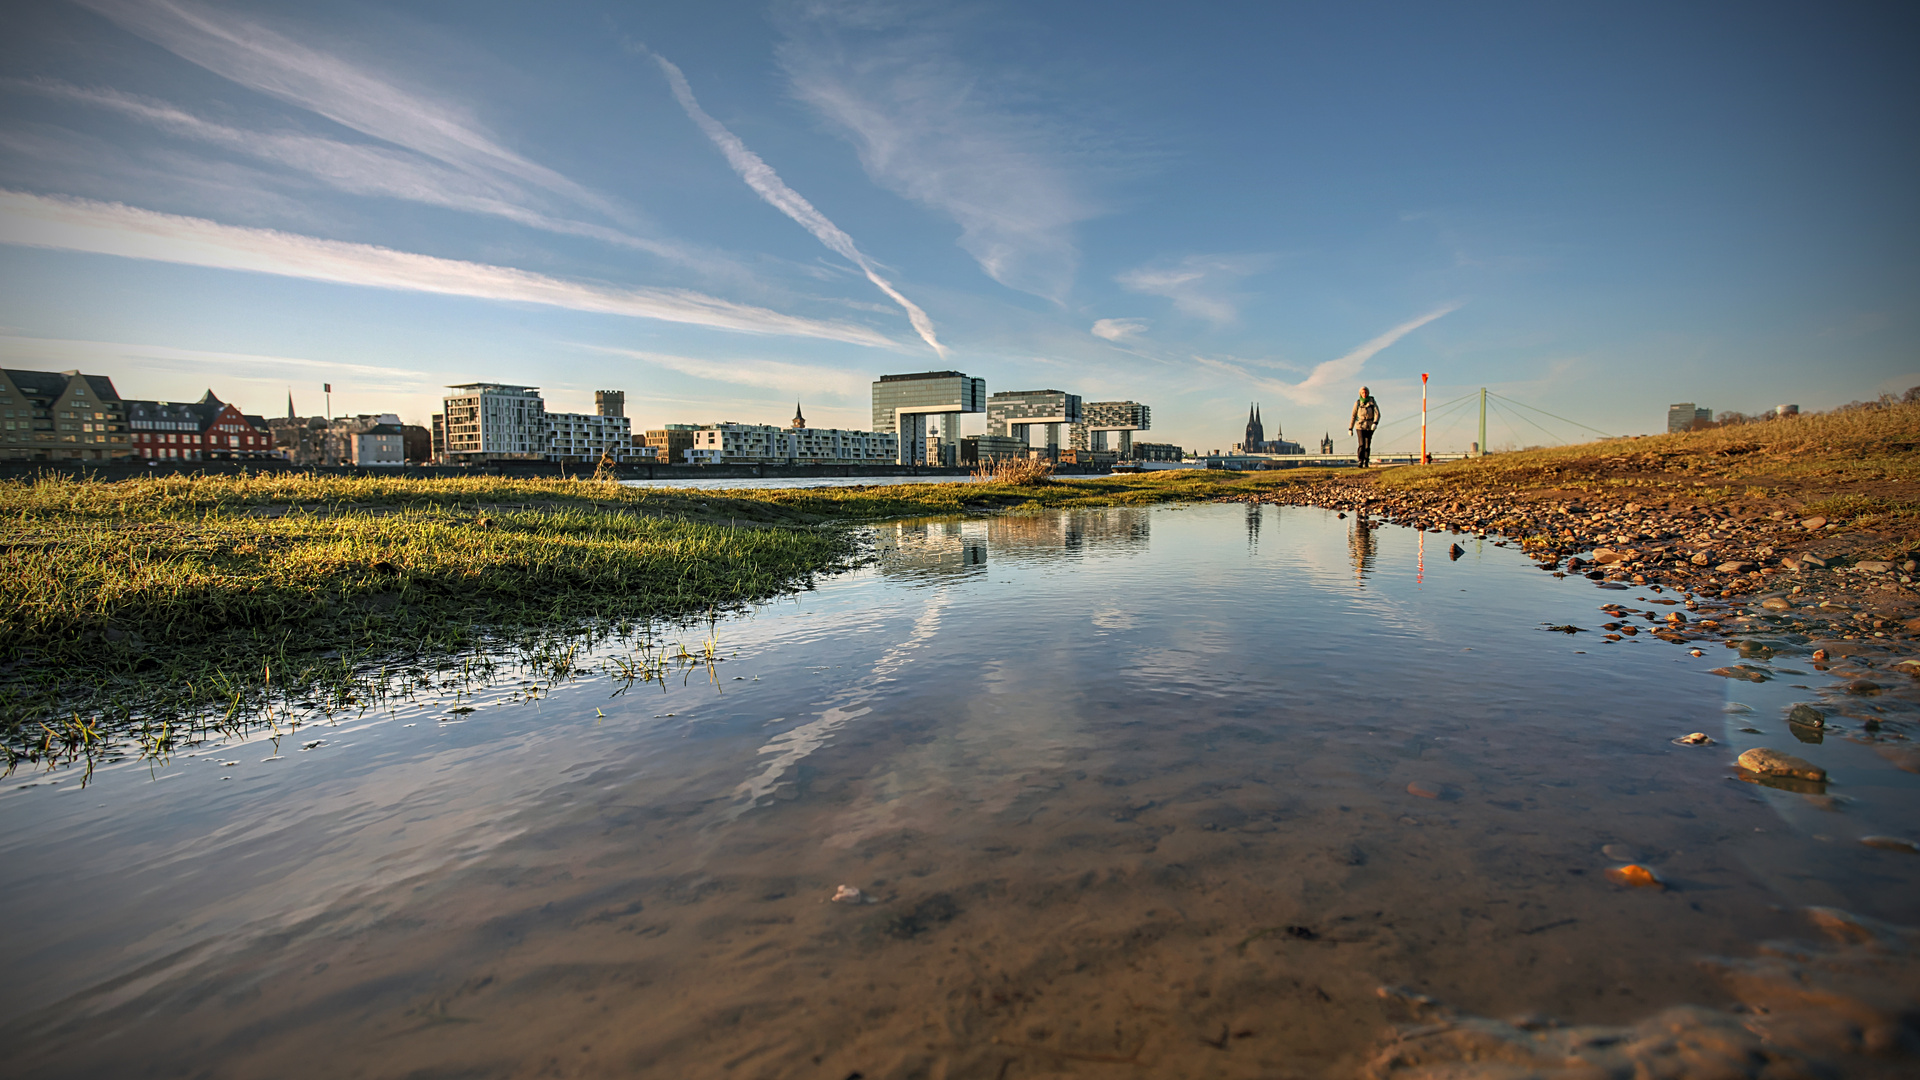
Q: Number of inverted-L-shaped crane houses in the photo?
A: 3